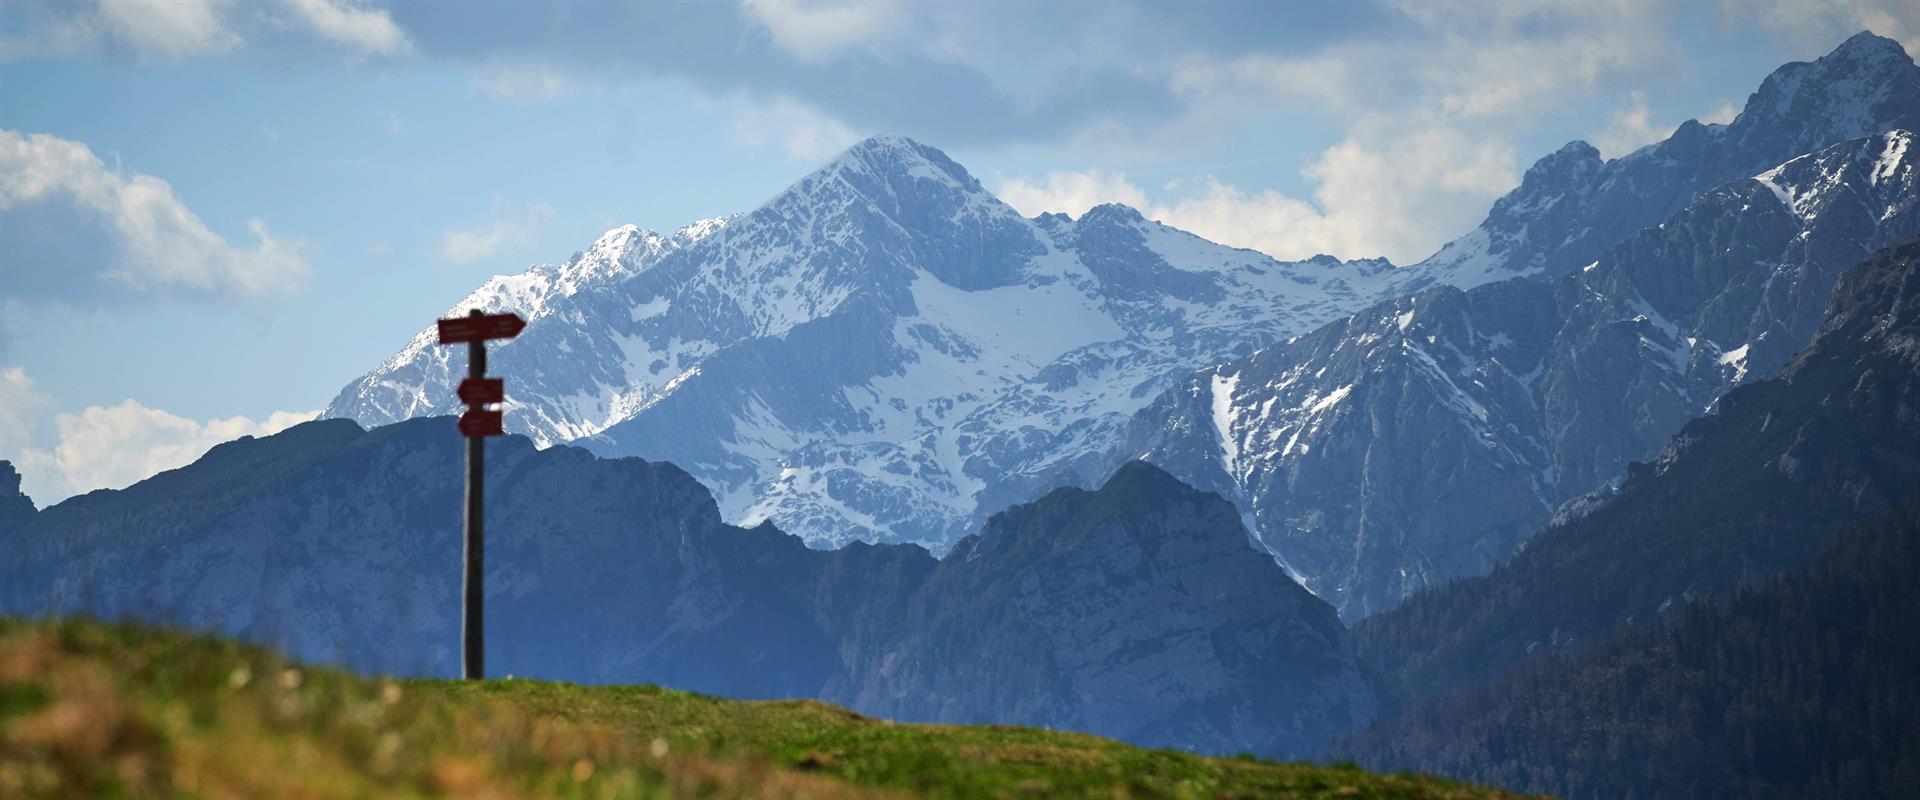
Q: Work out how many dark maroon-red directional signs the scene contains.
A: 3